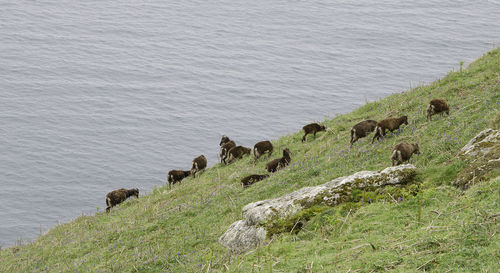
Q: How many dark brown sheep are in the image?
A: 13